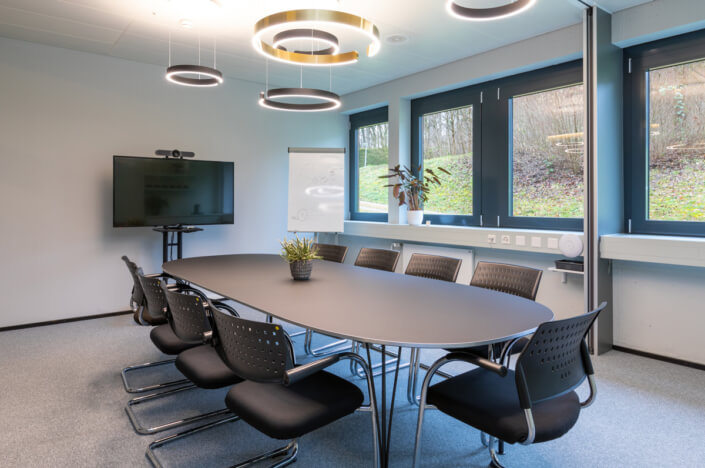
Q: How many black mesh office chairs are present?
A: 9